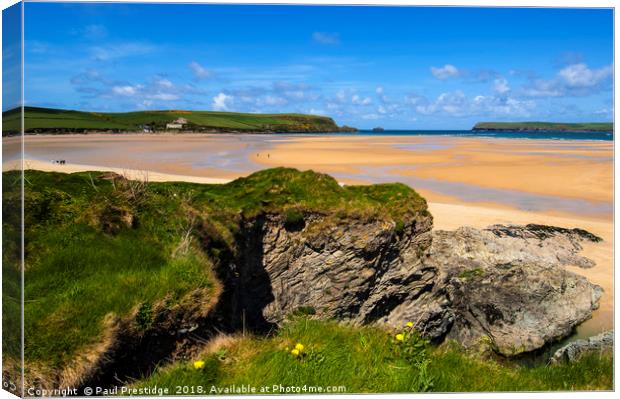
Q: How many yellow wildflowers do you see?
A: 5